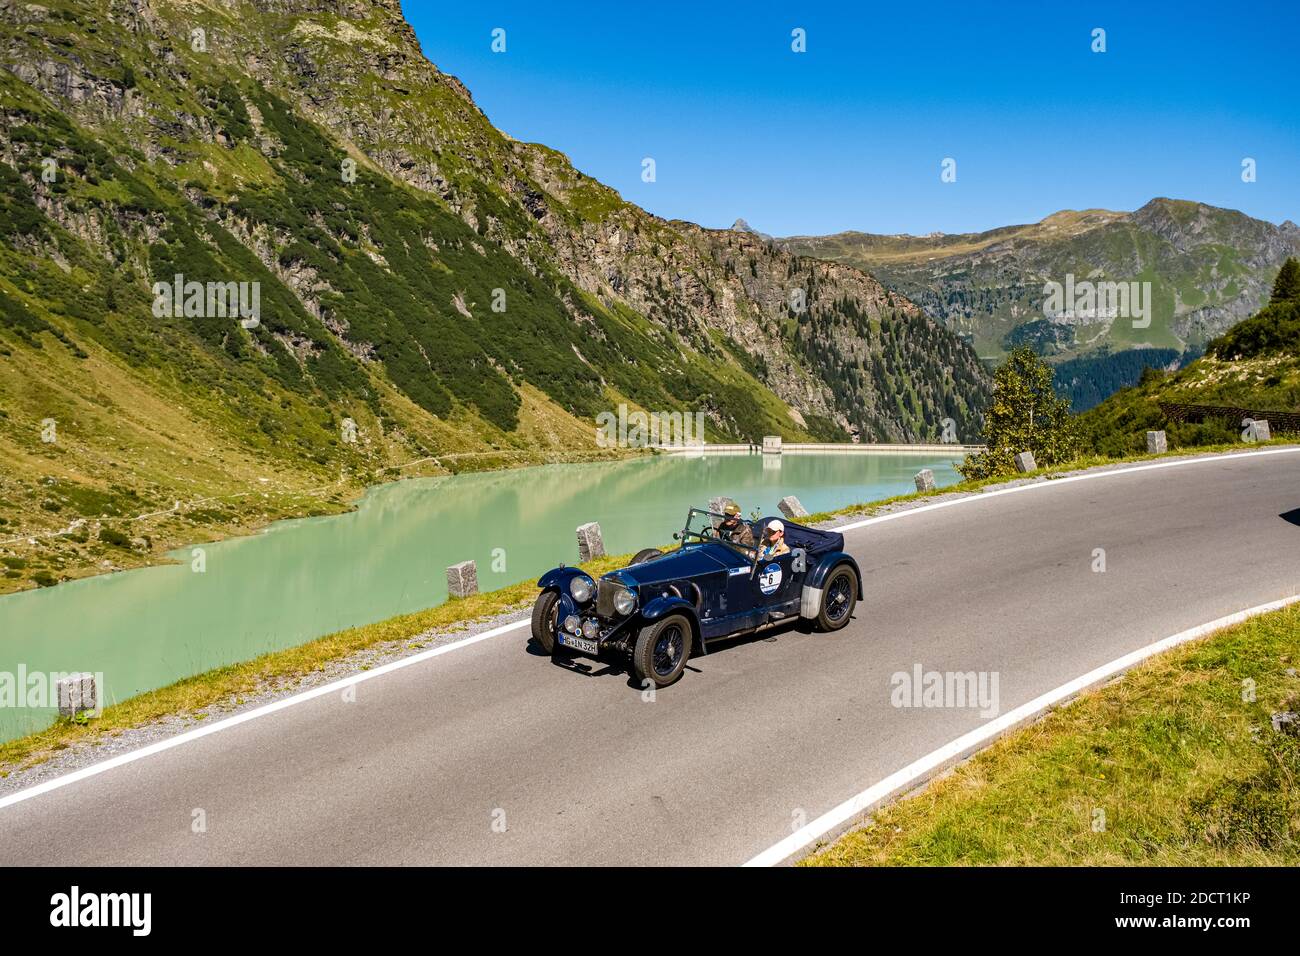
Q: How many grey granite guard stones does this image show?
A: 9